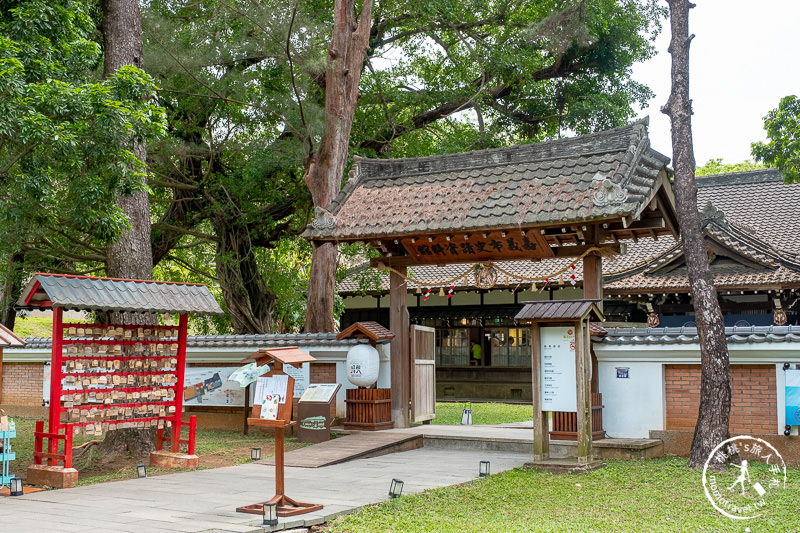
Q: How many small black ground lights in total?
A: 6